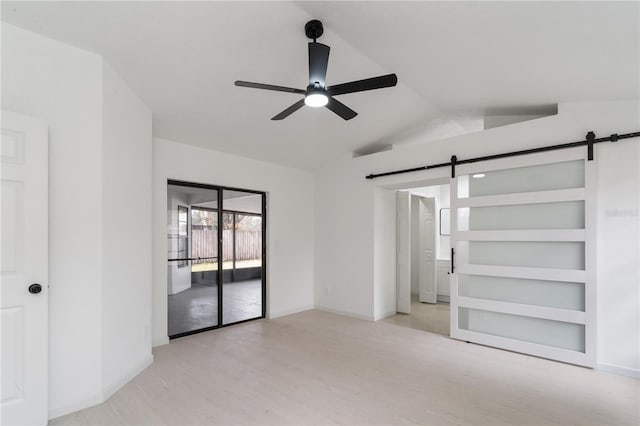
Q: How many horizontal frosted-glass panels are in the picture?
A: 5